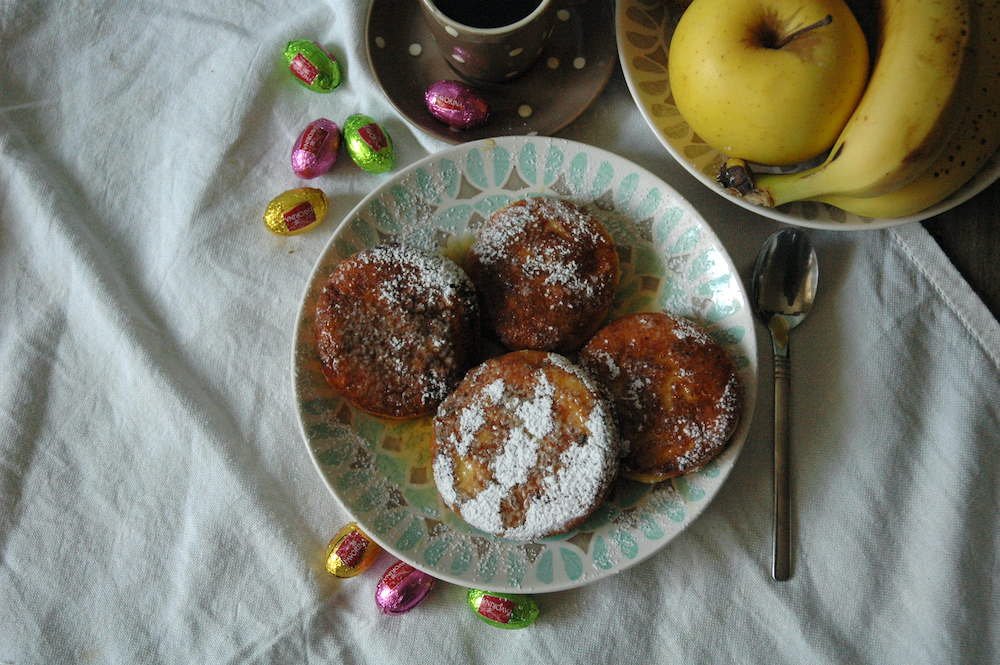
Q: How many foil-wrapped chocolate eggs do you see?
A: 8